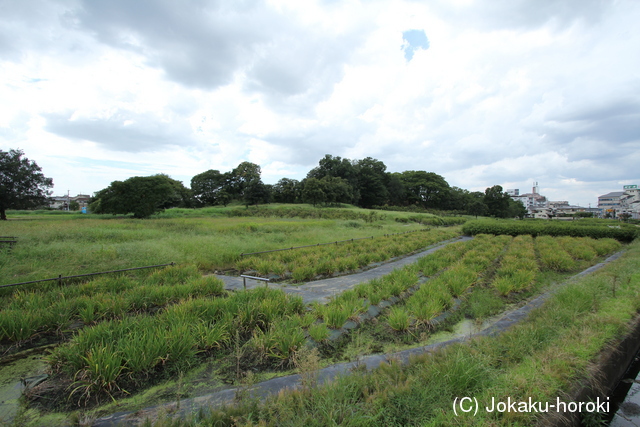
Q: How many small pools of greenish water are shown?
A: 2